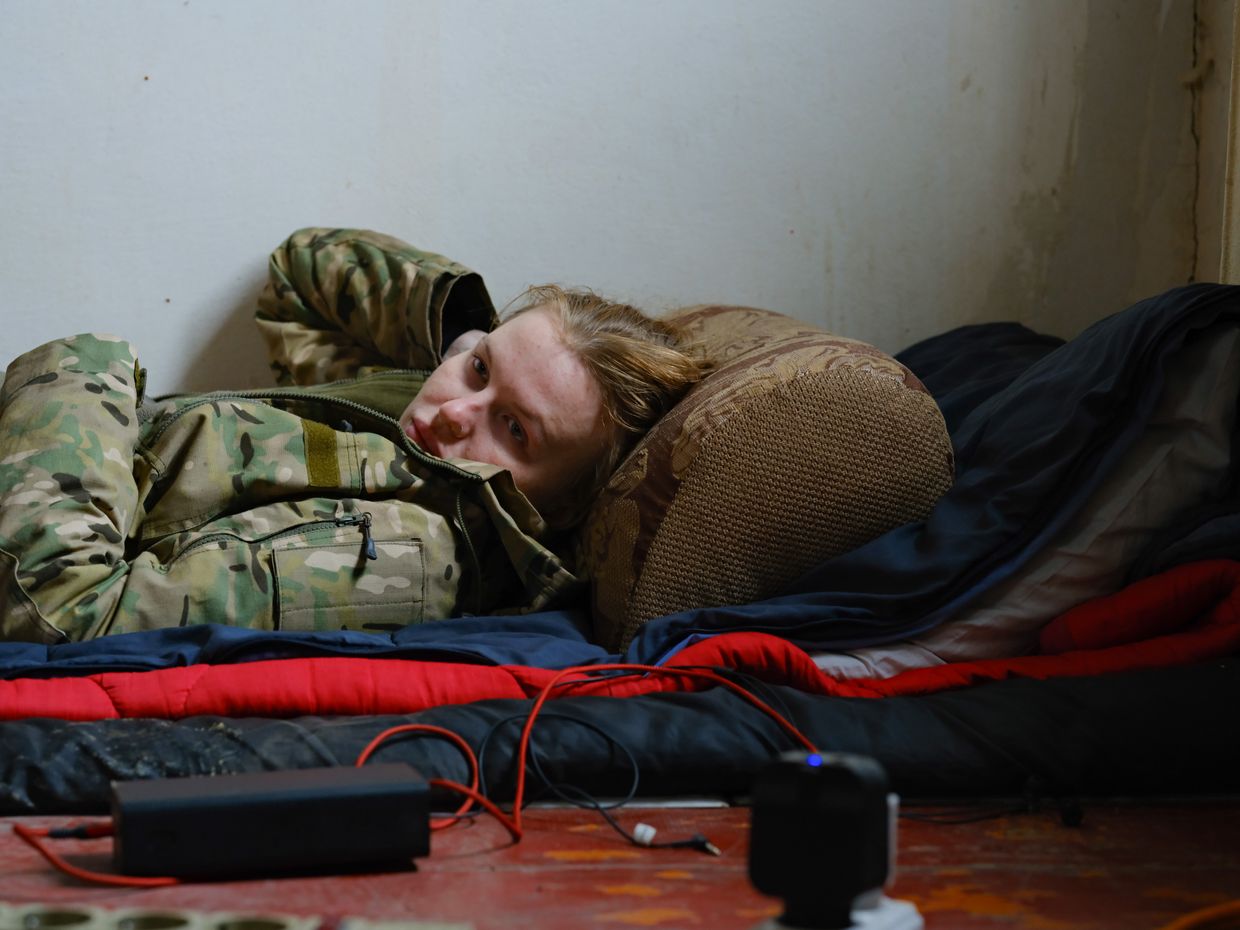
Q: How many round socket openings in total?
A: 3